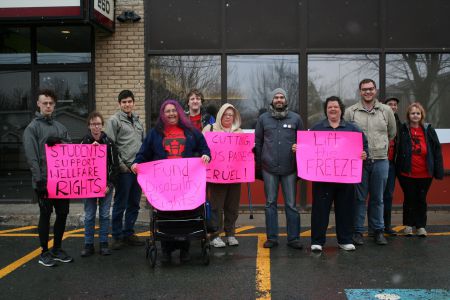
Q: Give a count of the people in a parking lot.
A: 11